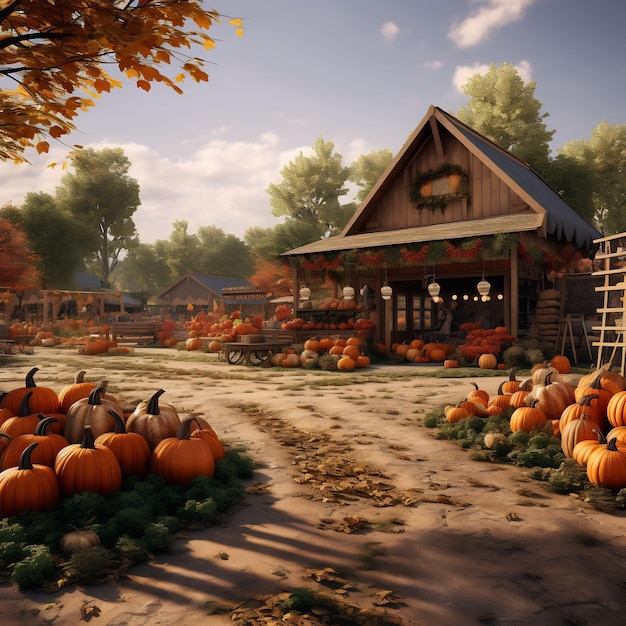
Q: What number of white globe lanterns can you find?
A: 5